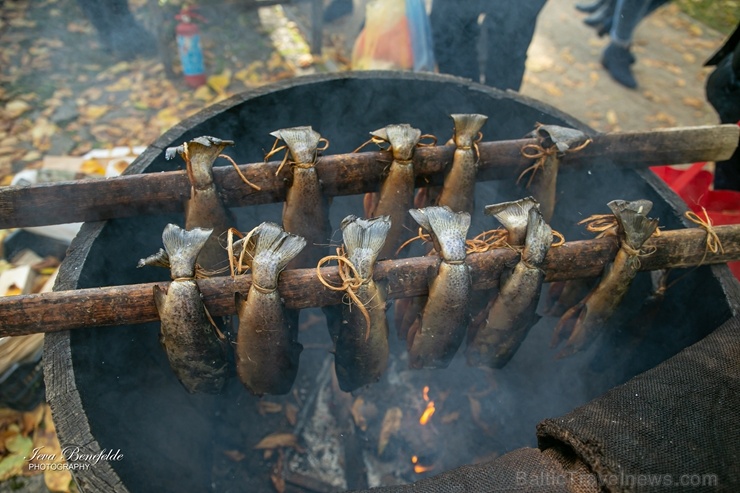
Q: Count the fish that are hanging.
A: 11